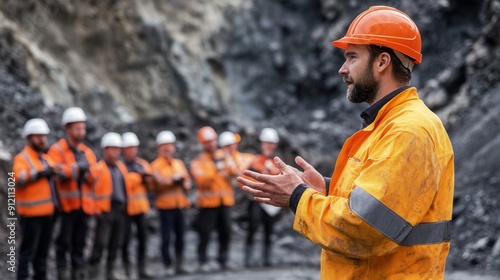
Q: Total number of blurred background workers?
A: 8